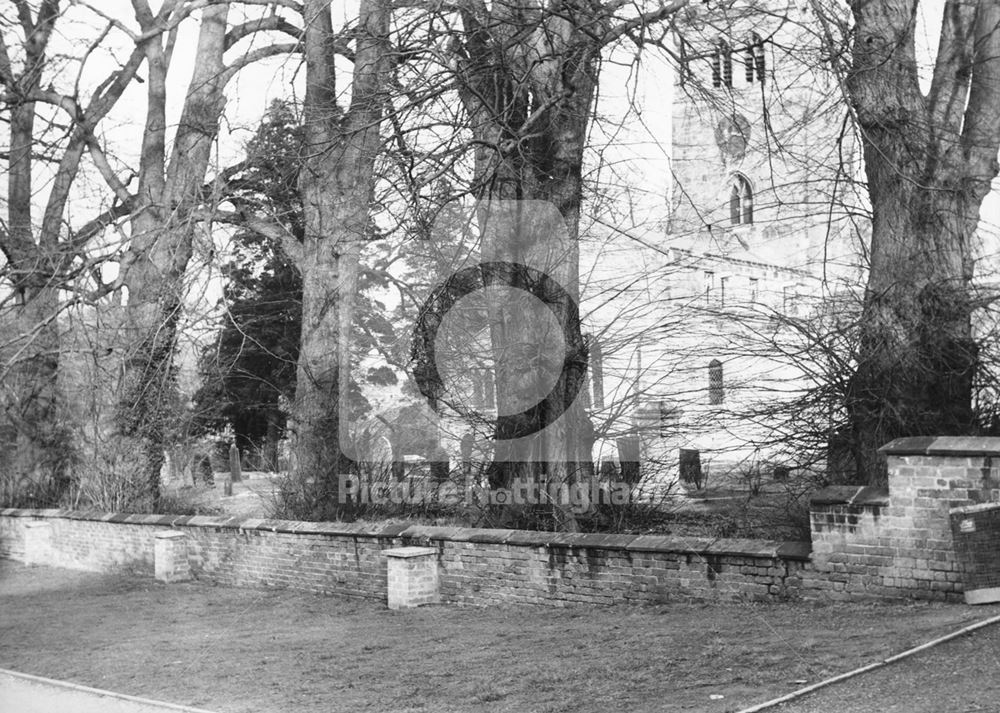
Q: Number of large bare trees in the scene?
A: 5